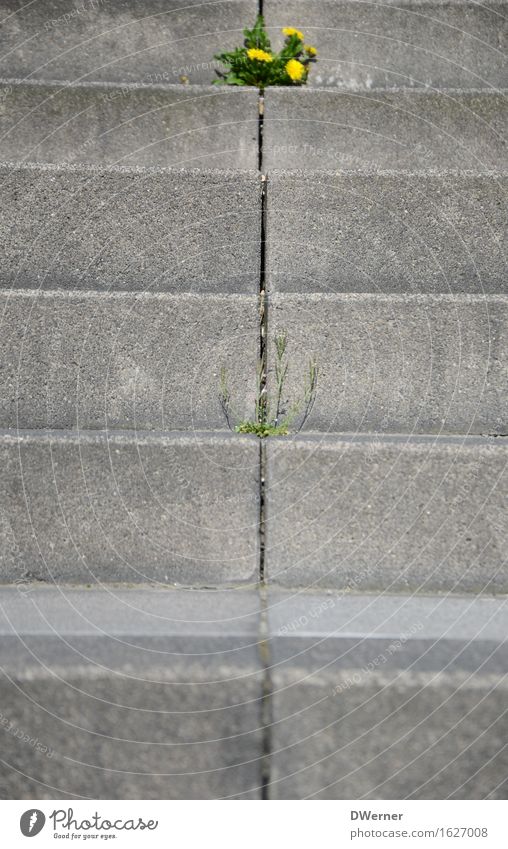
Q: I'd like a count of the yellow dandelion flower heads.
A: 4